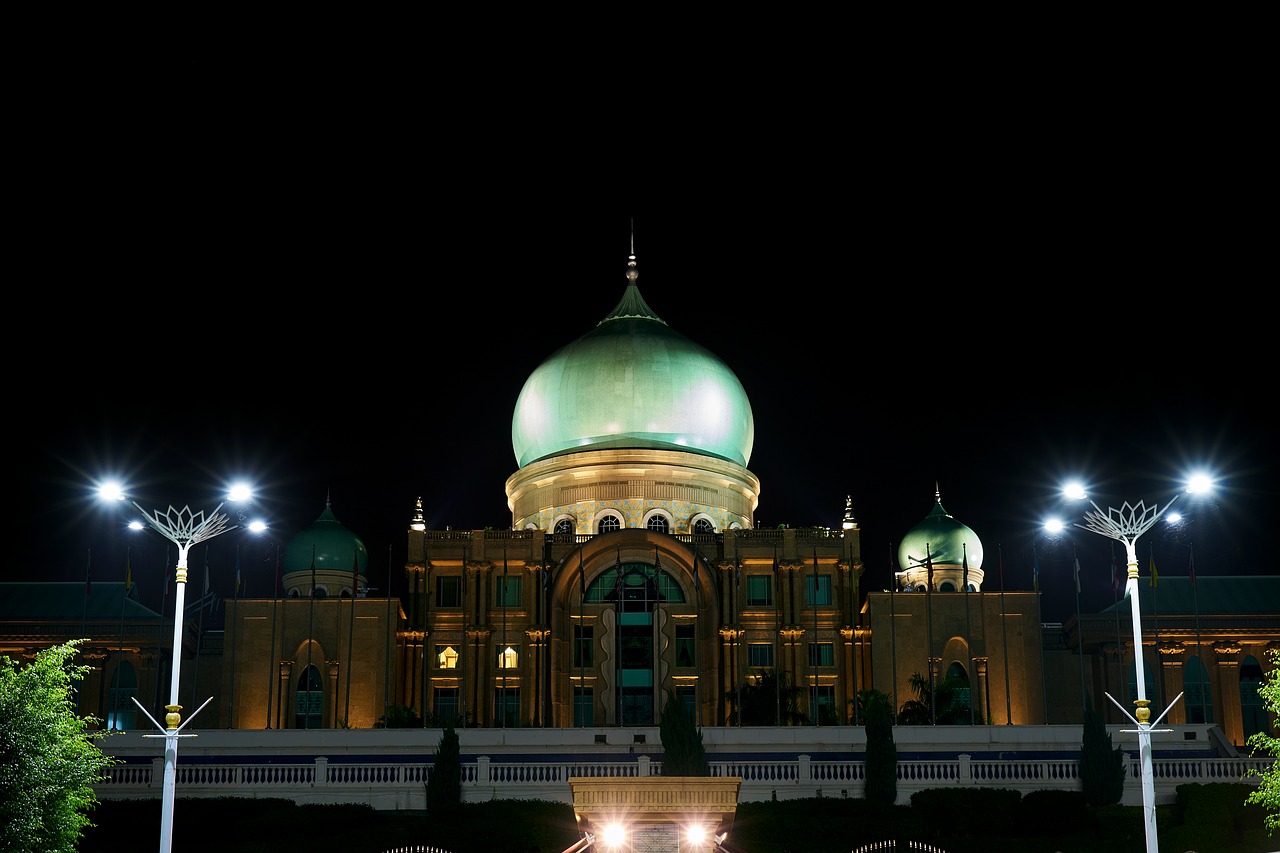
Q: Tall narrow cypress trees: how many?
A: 4